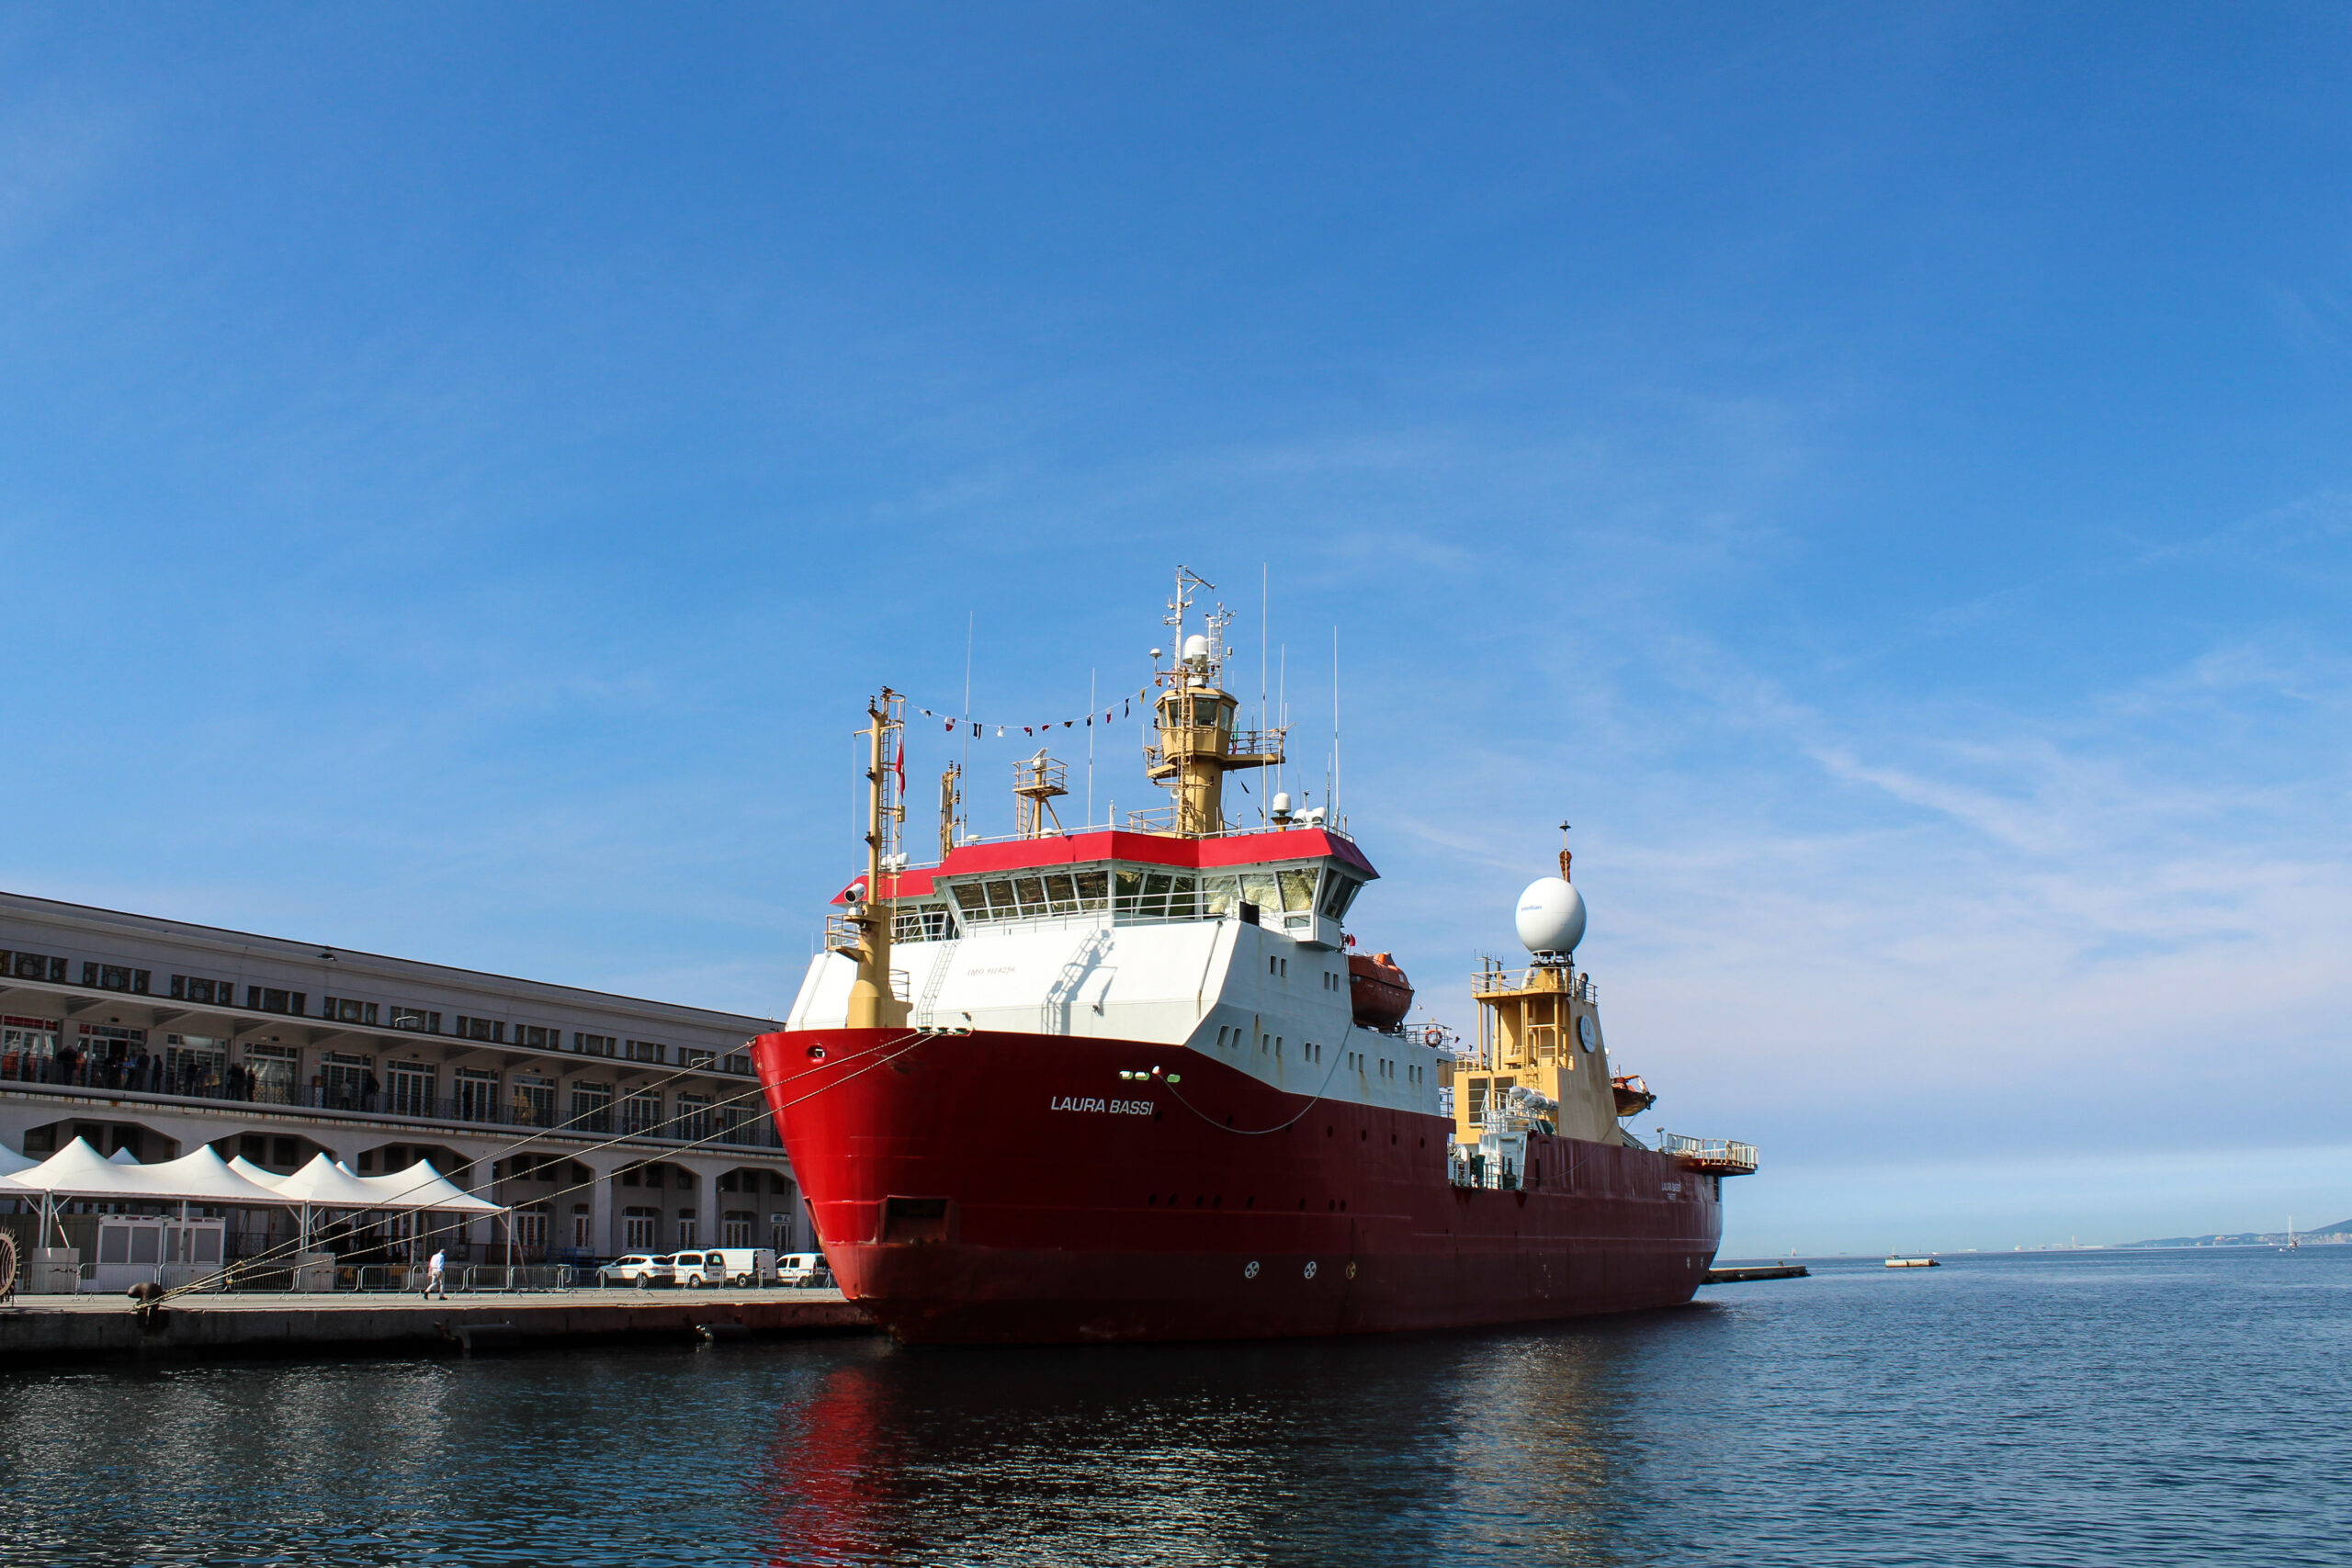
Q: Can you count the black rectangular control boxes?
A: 1